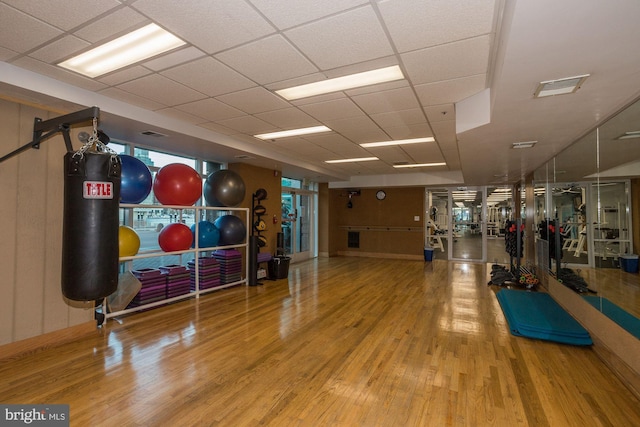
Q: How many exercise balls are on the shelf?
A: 7